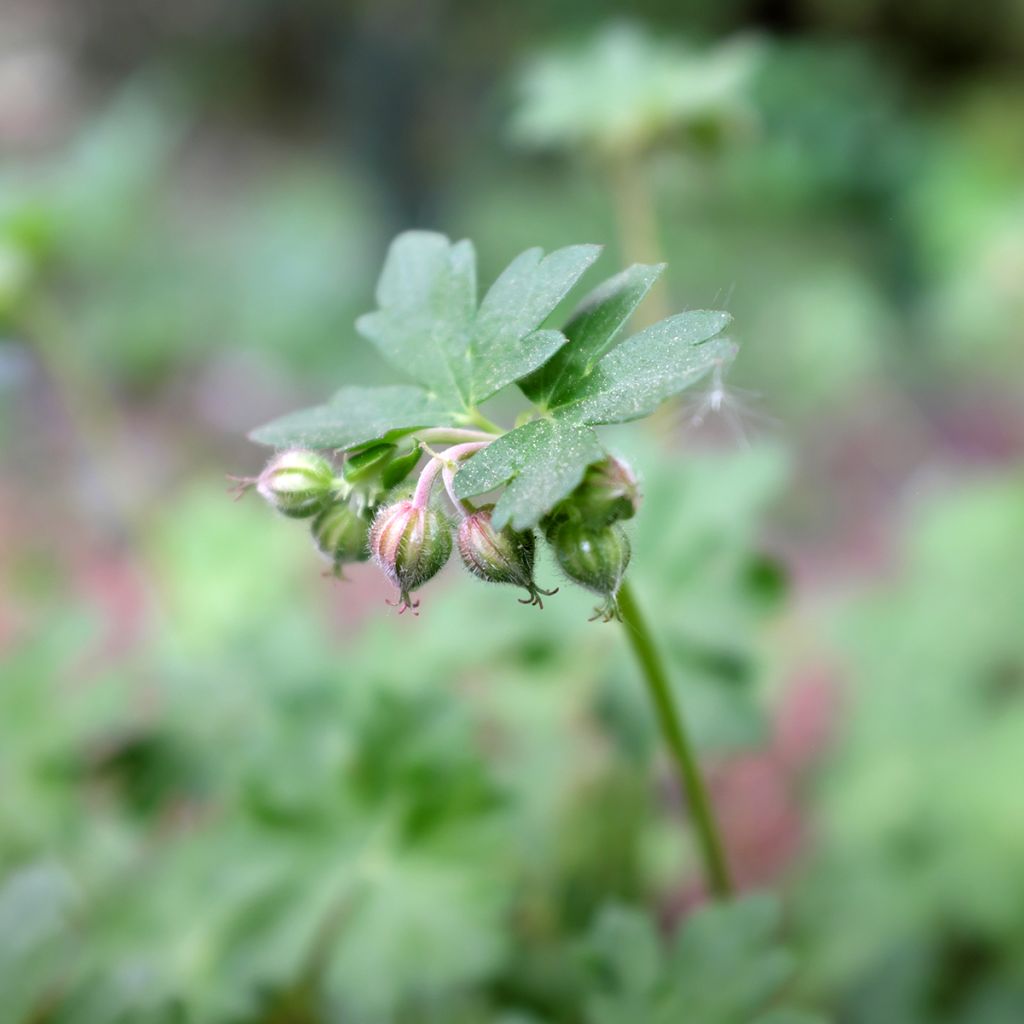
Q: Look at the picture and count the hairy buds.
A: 6